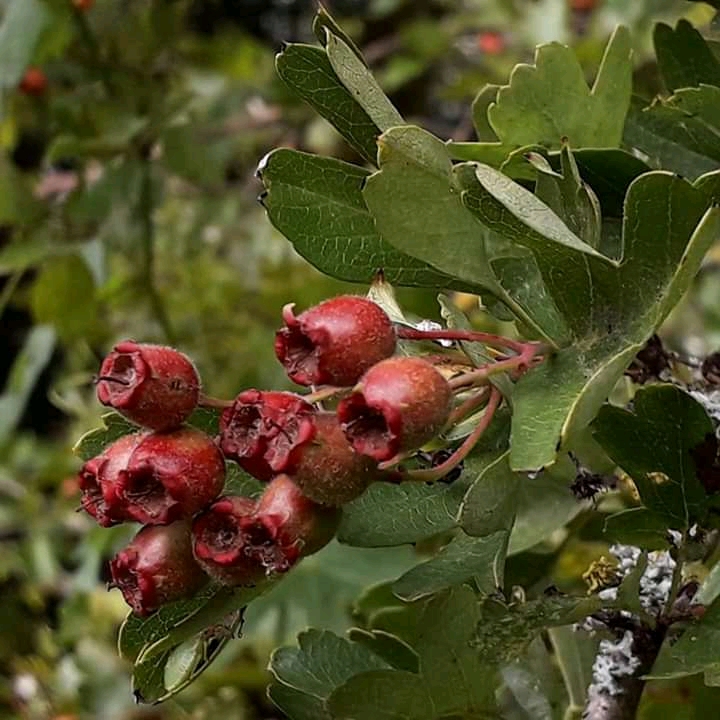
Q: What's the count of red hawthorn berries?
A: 10